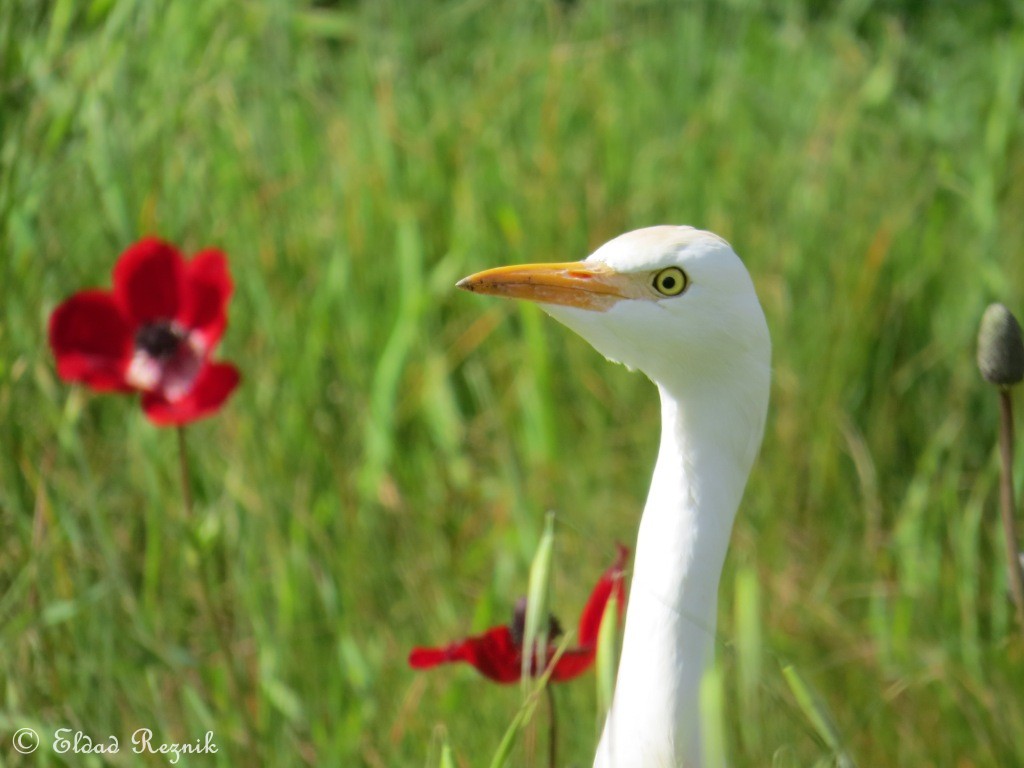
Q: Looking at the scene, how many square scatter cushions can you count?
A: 0